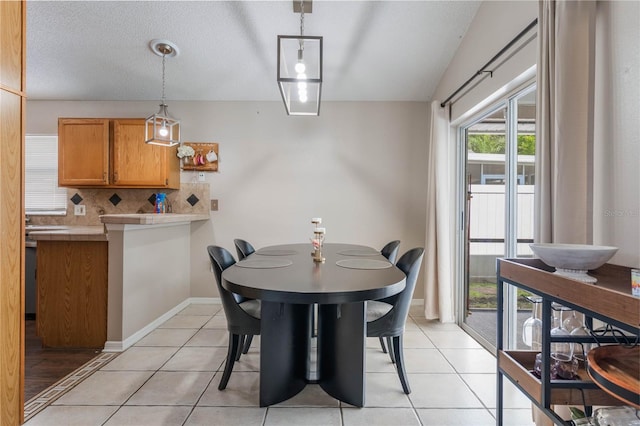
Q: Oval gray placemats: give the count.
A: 4